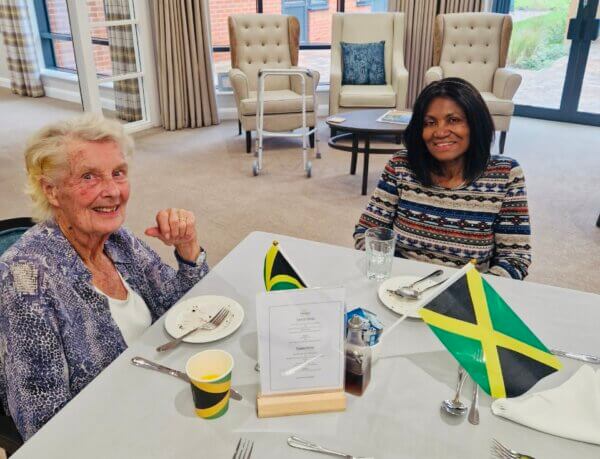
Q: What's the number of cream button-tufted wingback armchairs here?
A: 2